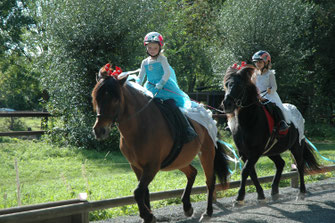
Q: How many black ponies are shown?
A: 1